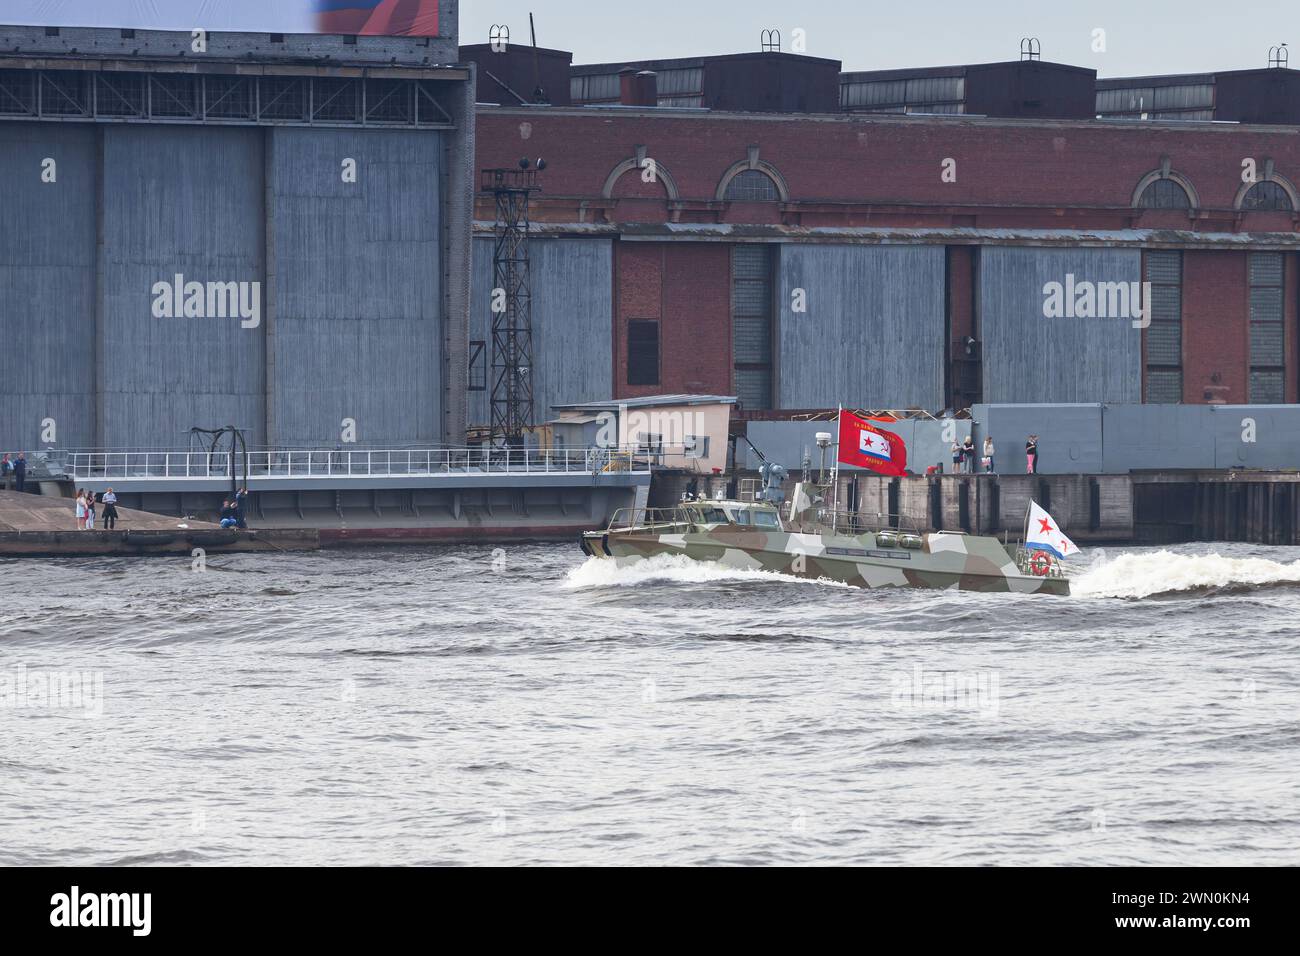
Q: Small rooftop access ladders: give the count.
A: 4